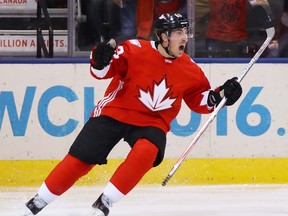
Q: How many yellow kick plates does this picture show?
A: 1